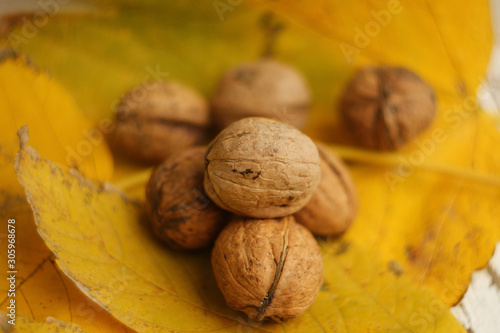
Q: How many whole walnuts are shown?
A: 7